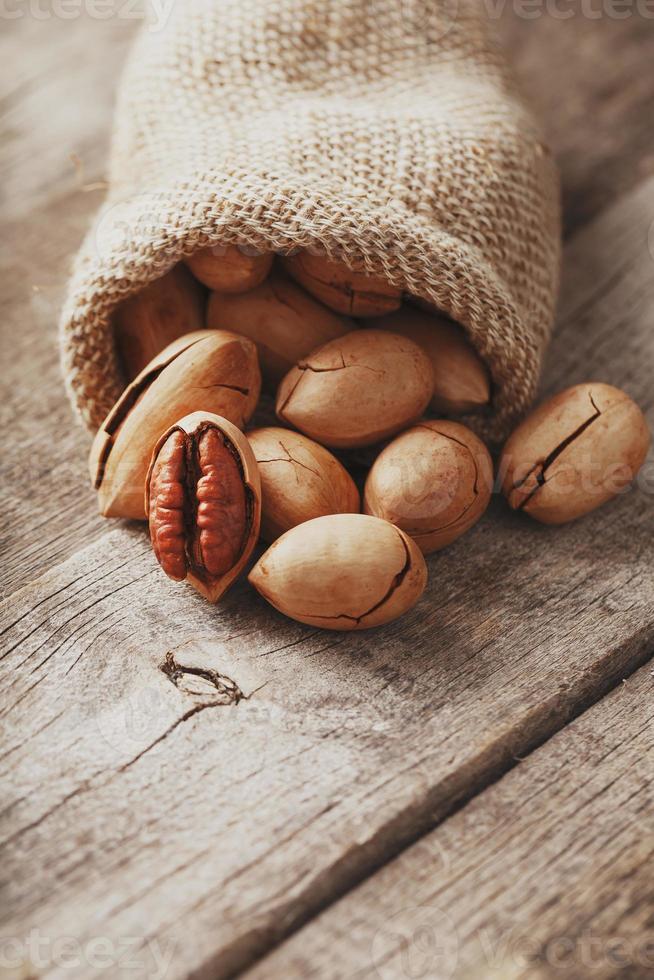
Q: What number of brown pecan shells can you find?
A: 12